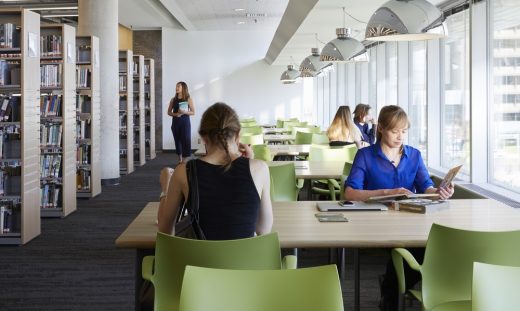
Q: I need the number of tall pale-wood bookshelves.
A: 6